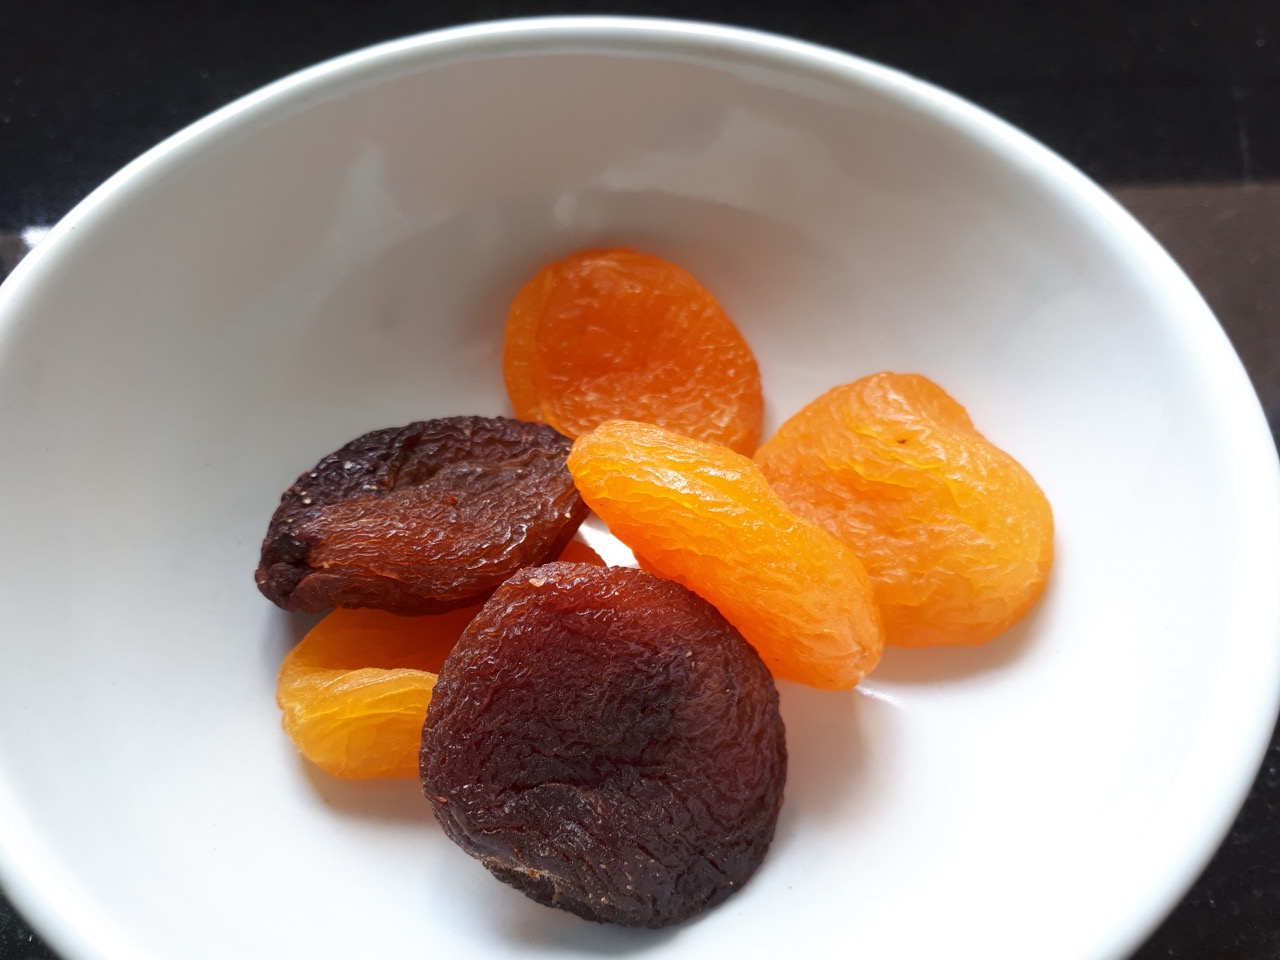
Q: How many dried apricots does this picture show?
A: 6